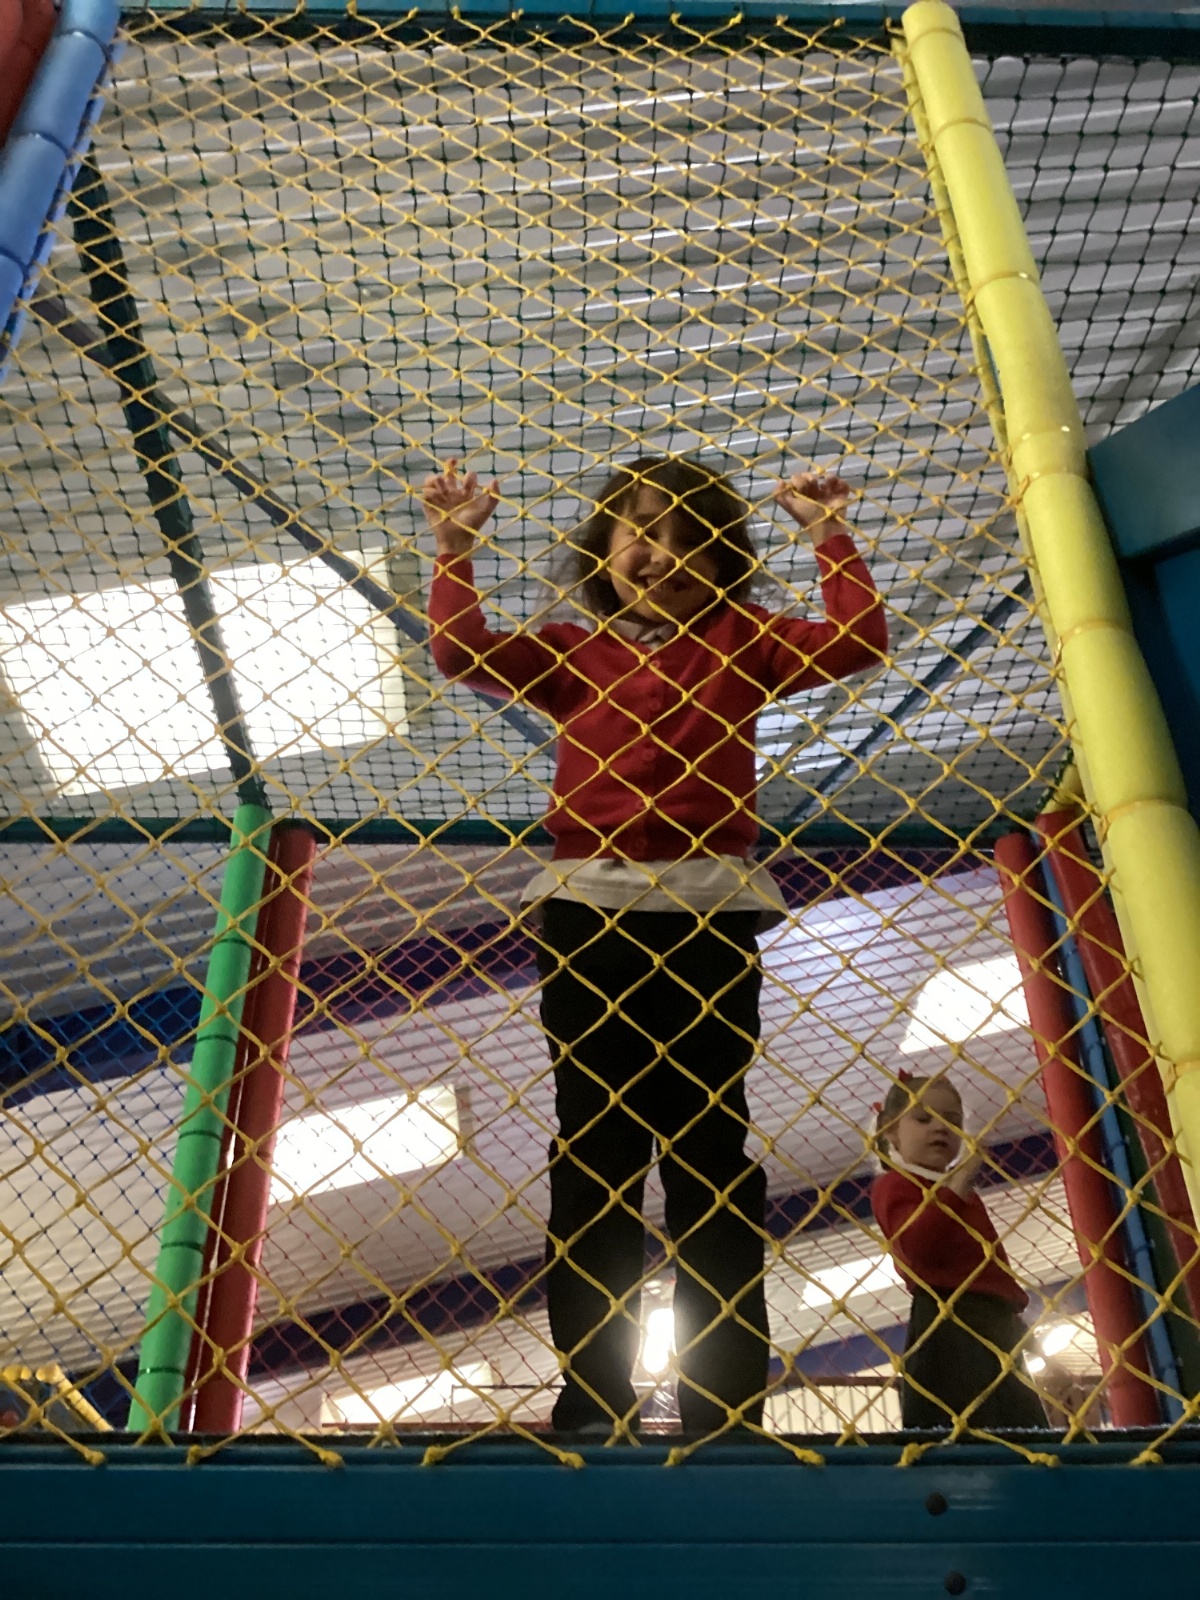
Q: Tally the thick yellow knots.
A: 10